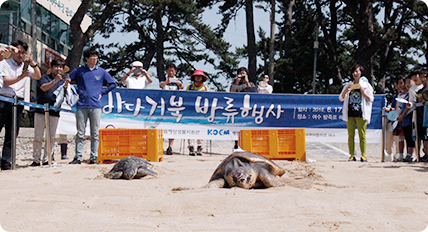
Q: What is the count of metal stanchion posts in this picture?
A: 4